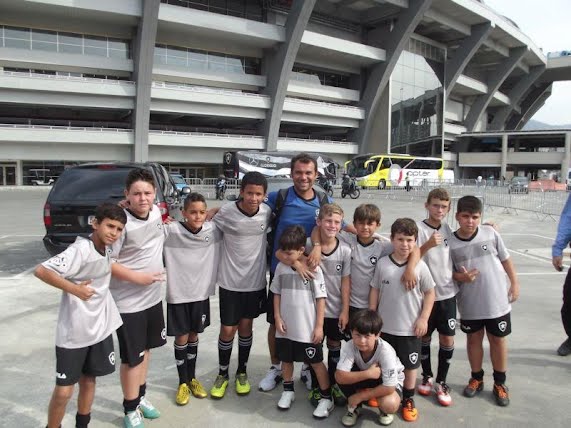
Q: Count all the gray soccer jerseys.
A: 11